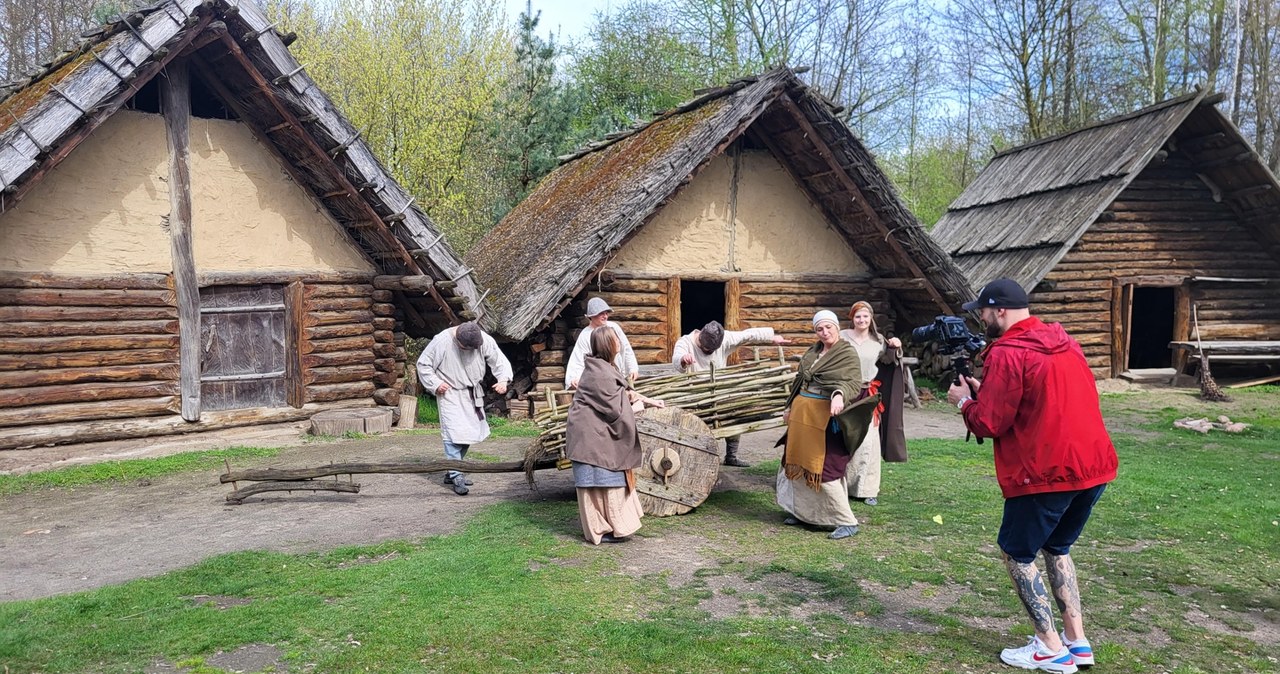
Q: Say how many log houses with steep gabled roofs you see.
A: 3